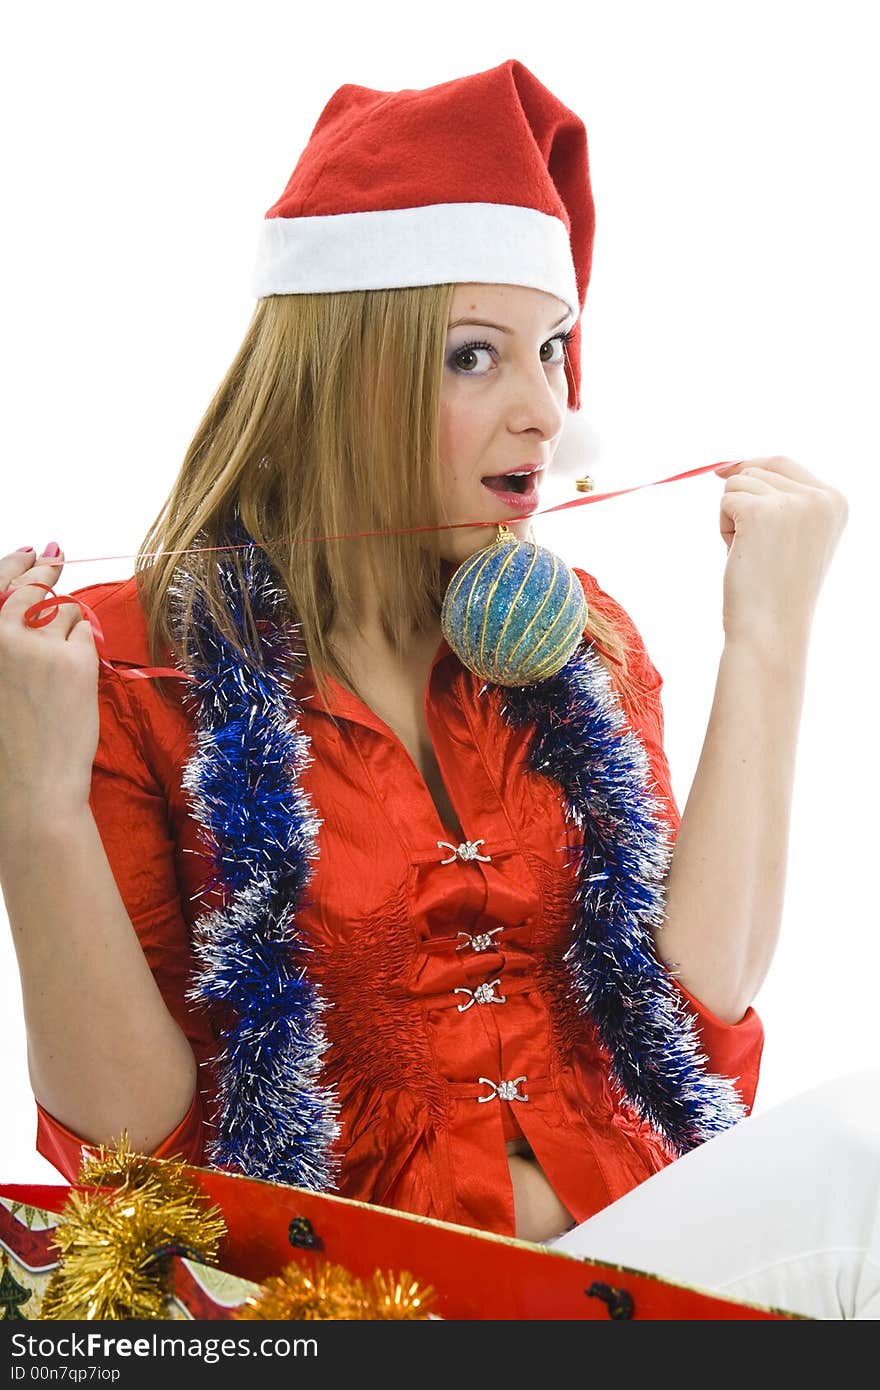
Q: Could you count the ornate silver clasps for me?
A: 4